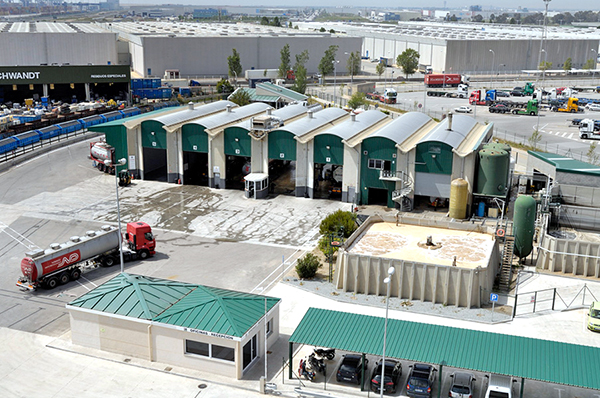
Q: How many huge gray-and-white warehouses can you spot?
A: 3